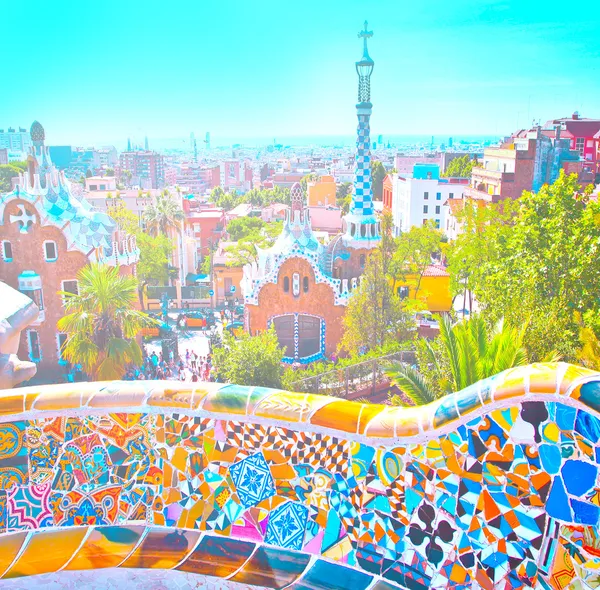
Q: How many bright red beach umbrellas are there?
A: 0